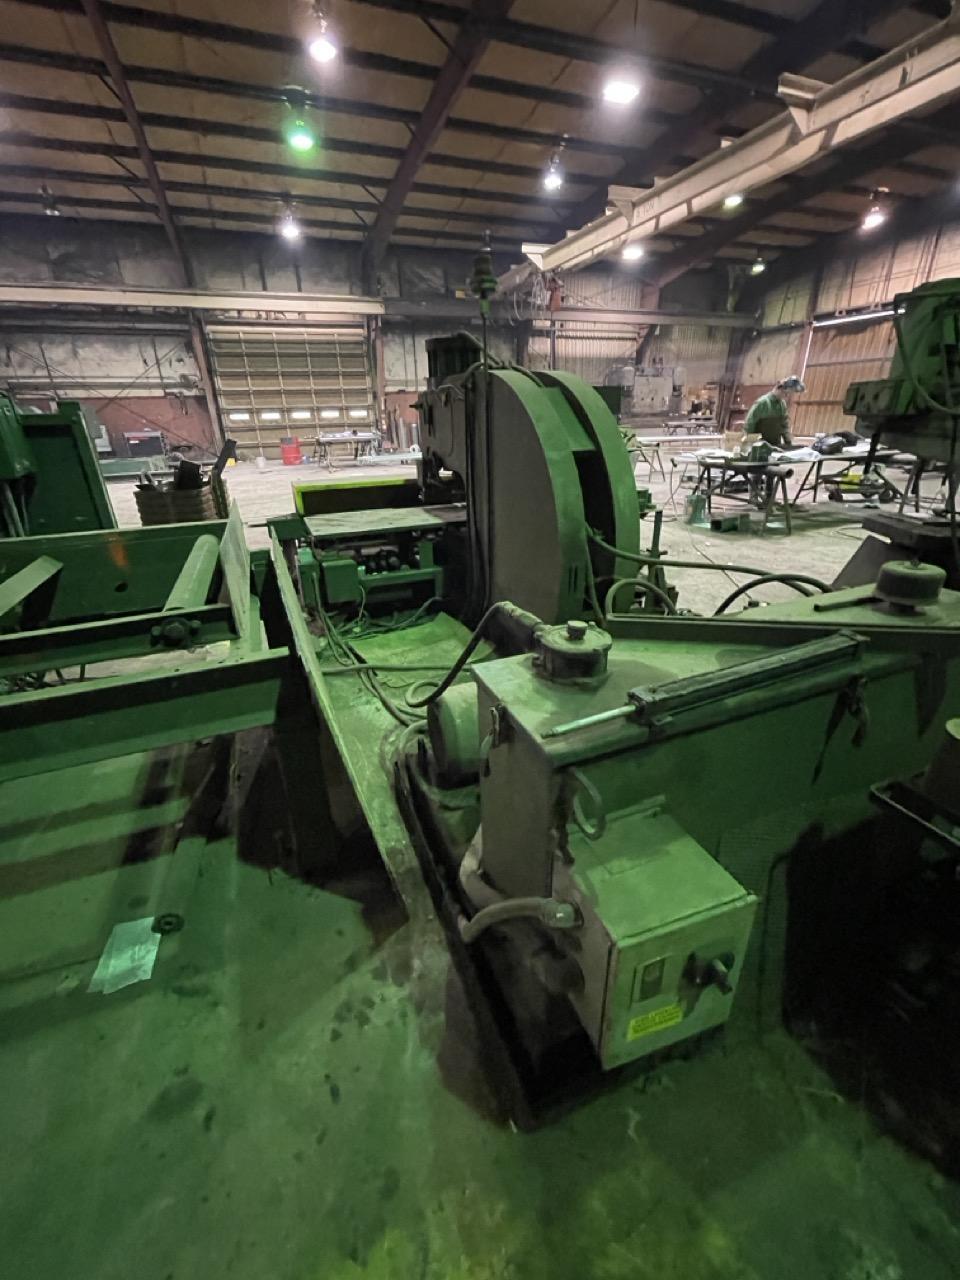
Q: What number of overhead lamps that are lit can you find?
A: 9